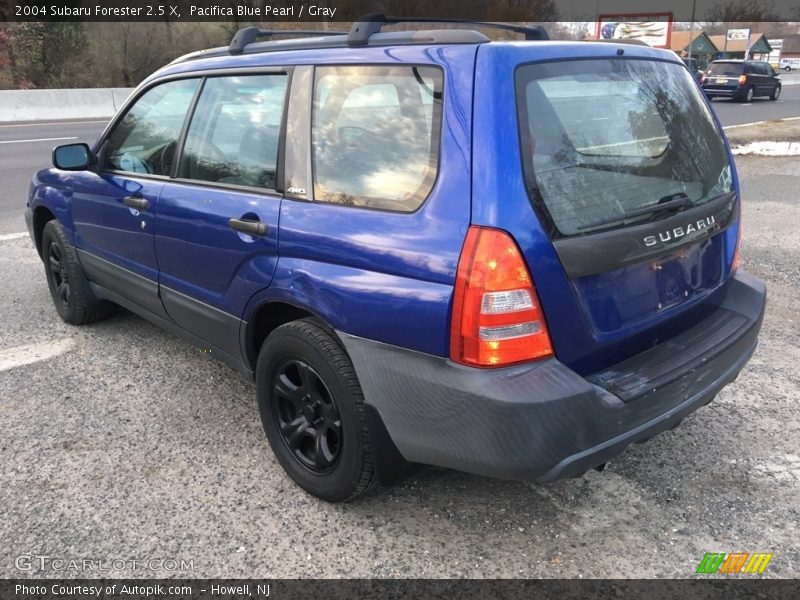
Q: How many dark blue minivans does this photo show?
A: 1